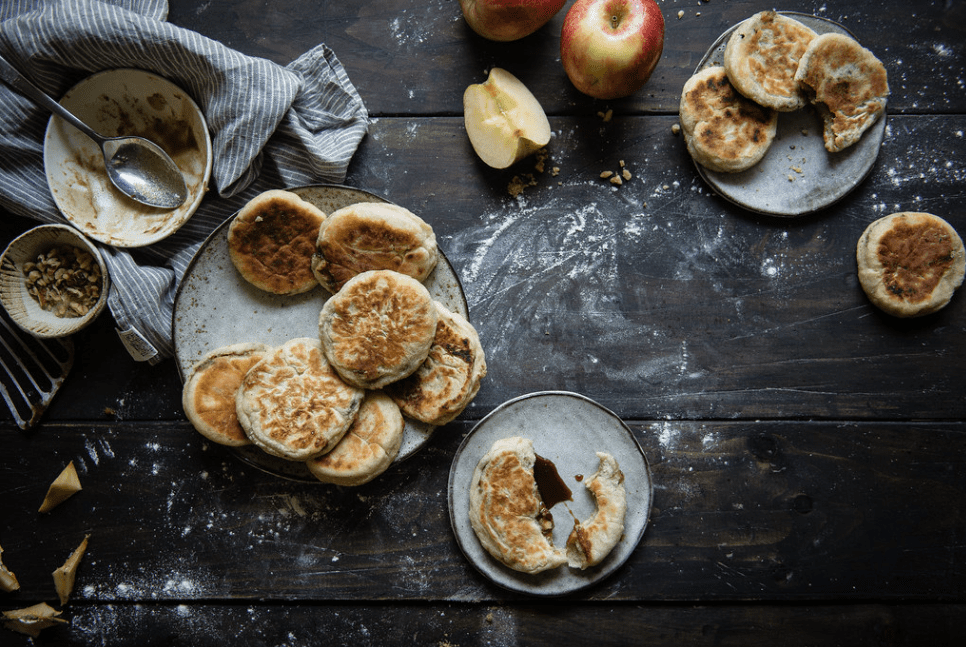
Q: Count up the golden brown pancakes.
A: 12